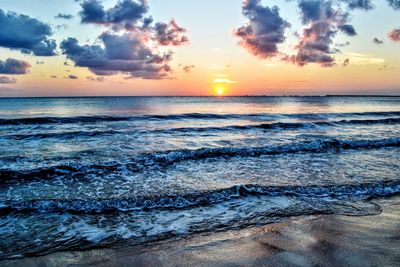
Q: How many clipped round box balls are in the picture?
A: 0